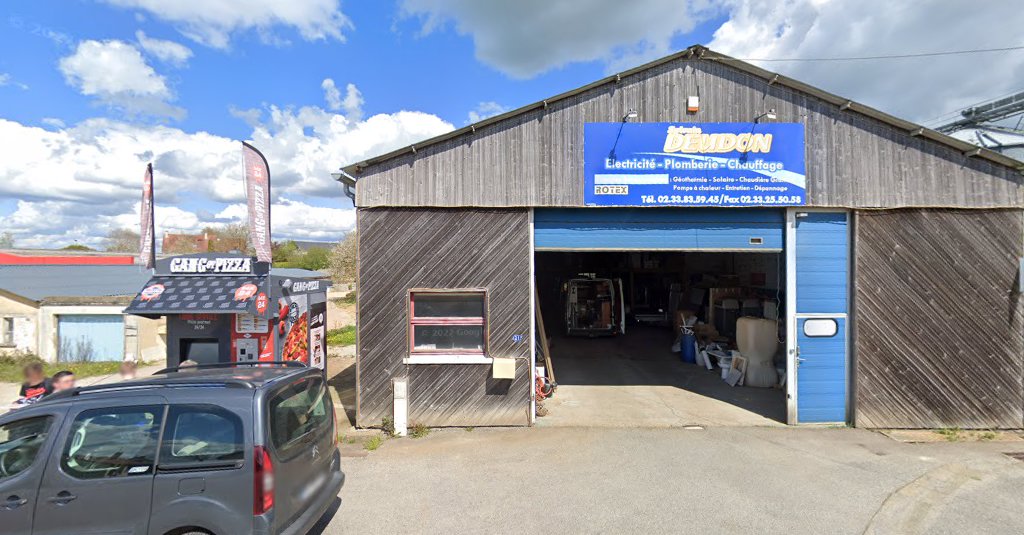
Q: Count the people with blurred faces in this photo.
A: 3